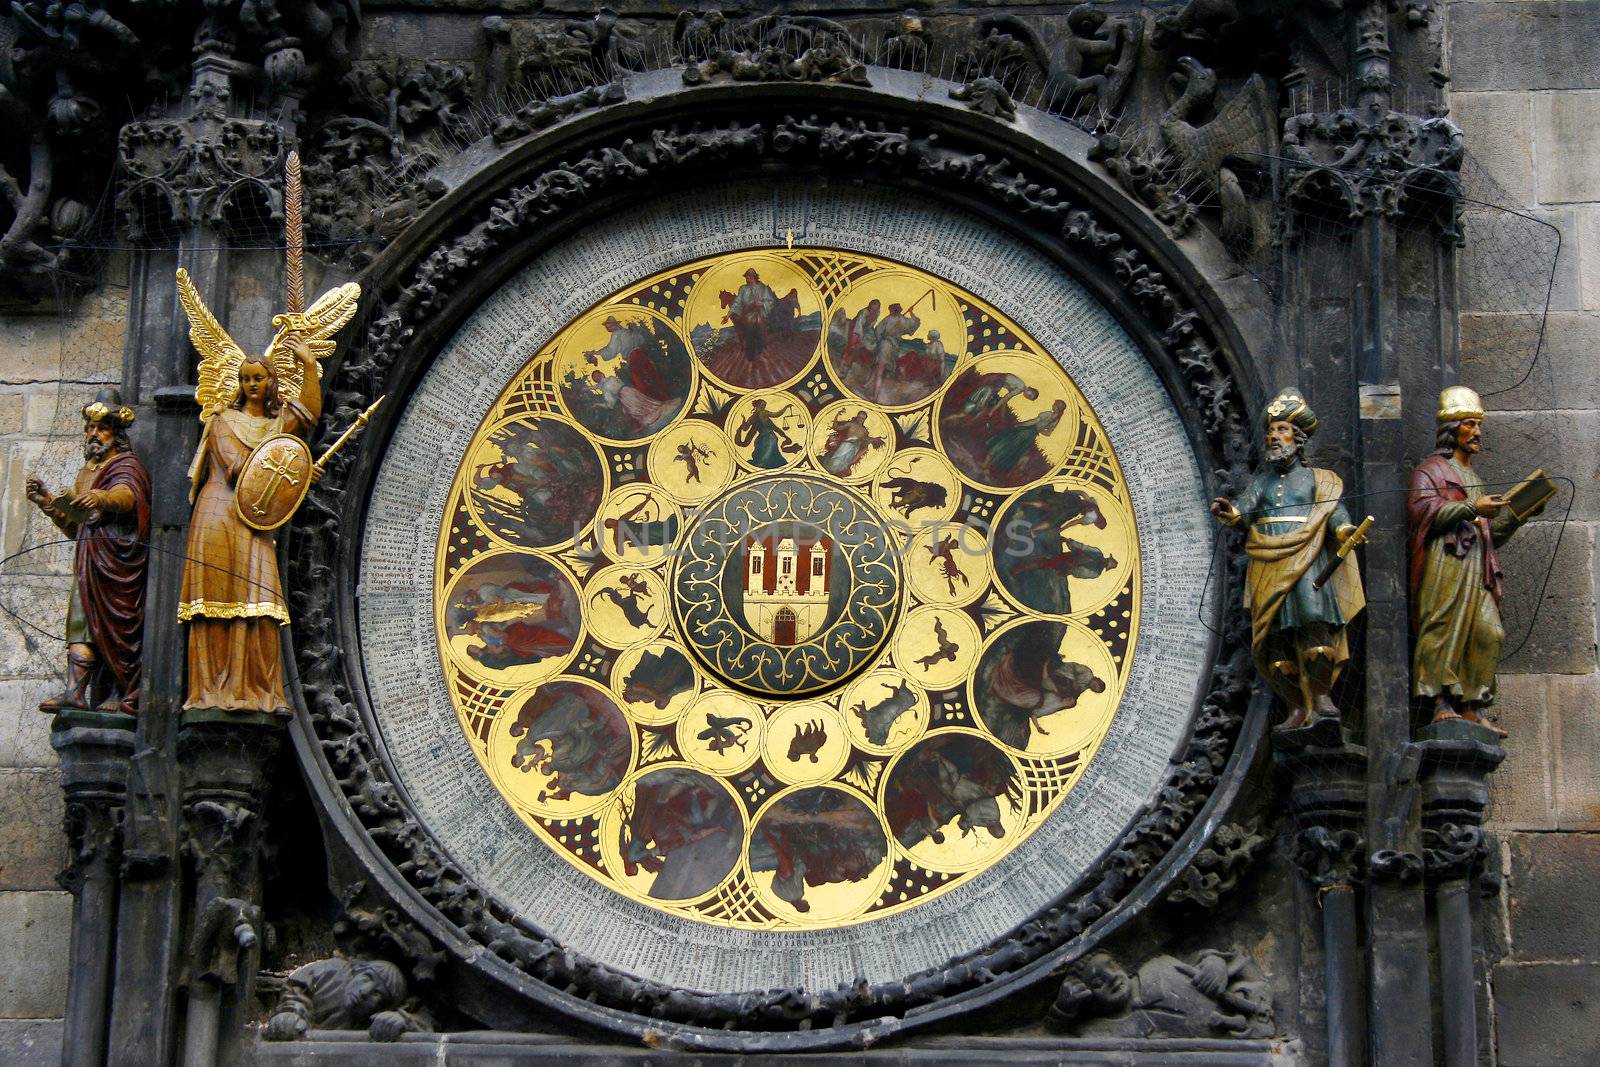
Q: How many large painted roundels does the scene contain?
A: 12